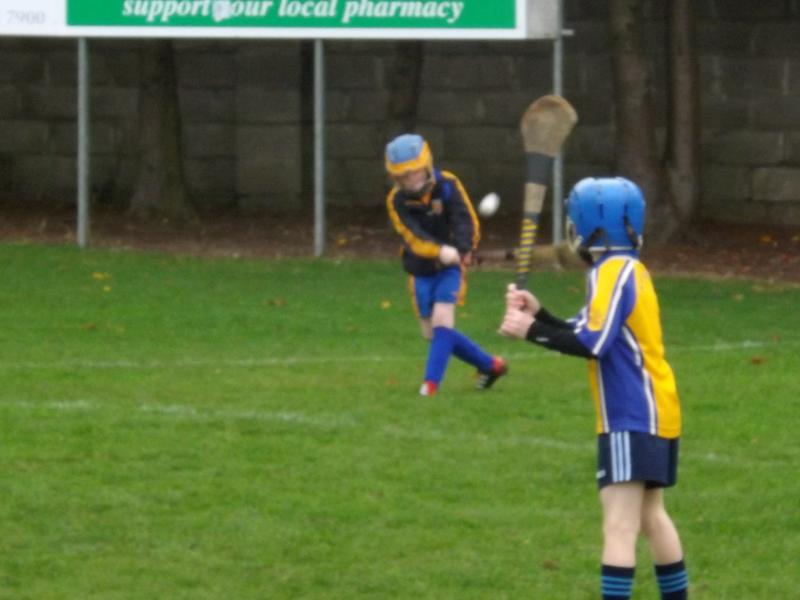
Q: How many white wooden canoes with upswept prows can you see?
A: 0